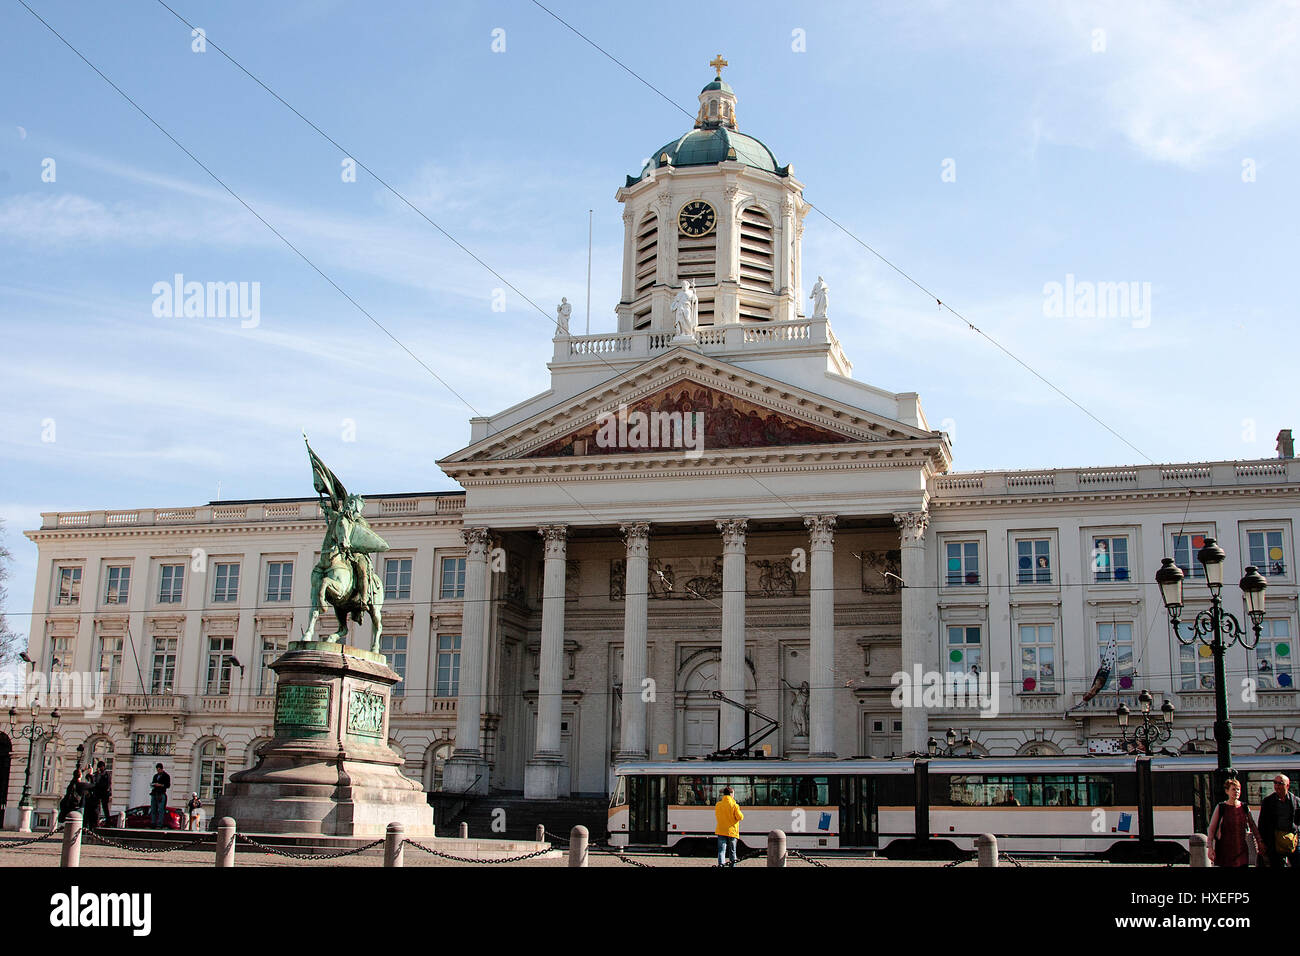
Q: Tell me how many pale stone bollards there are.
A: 12